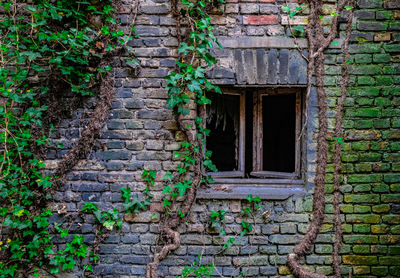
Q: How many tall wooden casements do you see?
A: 2